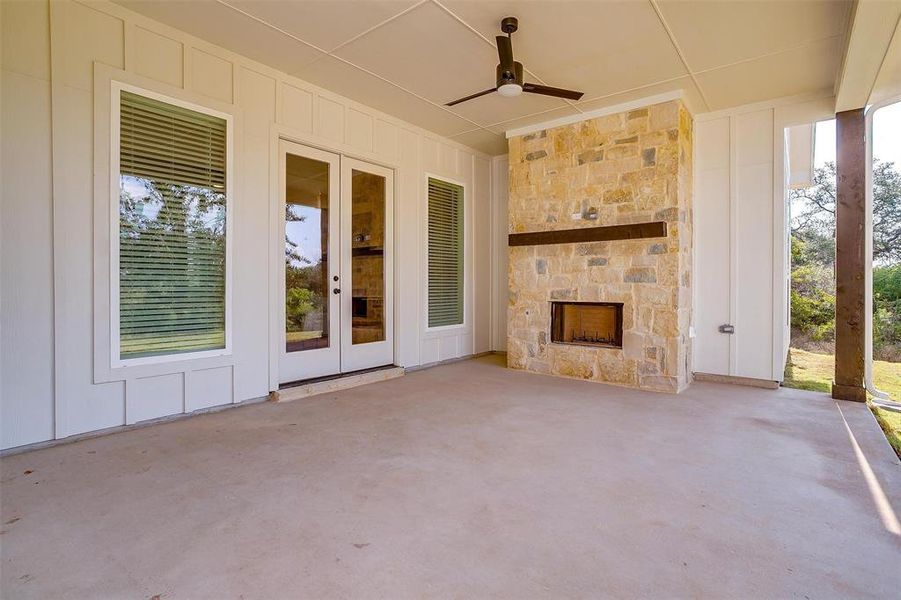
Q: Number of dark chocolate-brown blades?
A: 3